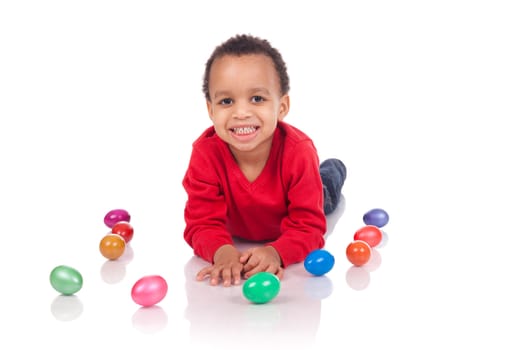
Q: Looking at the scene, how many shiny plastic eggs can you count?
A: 10